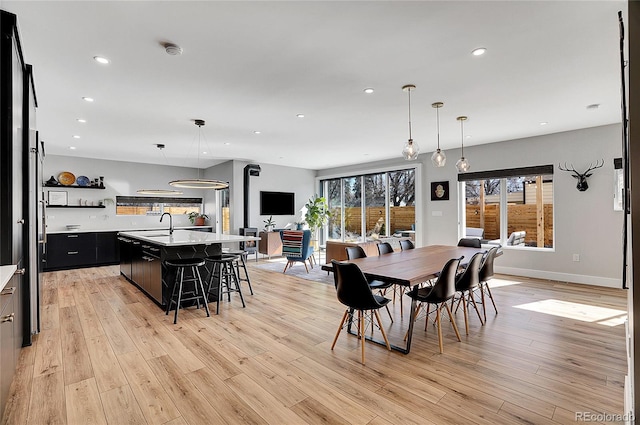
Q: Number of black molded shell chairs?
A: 8